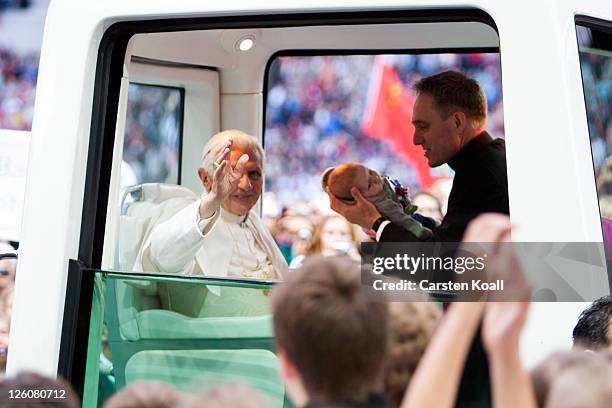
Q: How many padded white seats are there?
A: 1